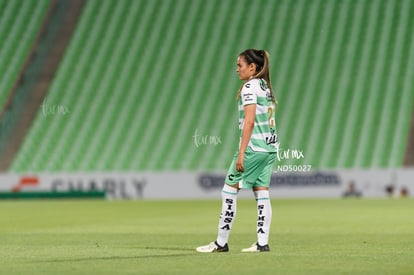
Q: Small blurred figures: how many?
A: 3